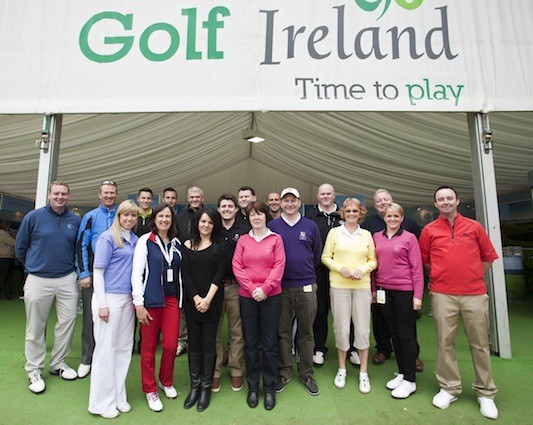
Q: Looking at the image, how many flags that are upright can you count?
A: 0